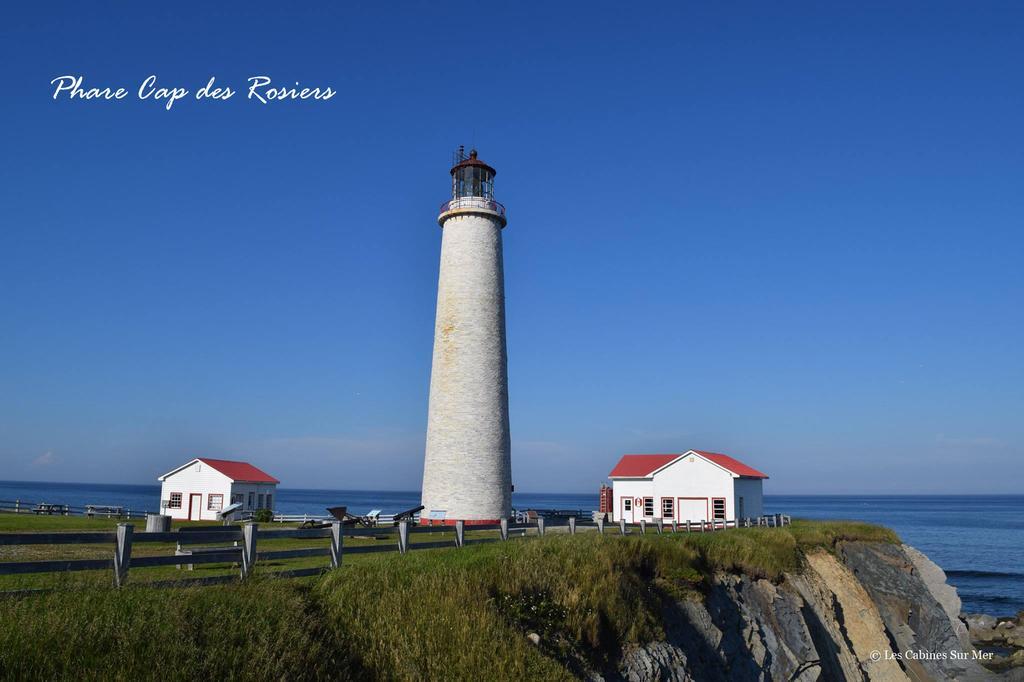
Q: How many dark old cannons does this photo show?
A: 1